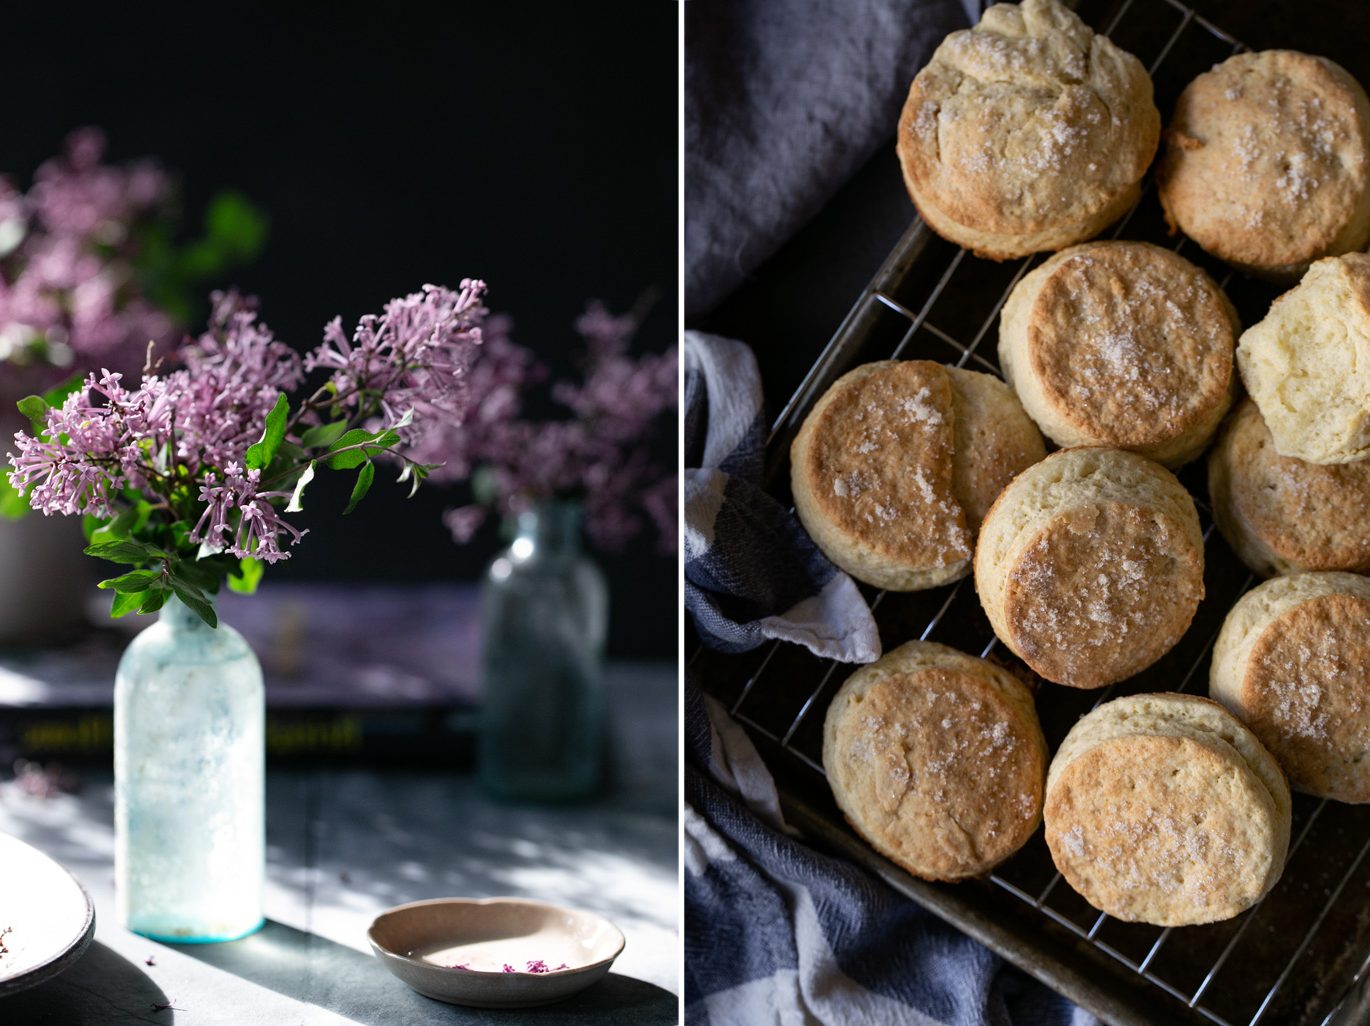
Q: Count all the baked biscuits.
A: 10